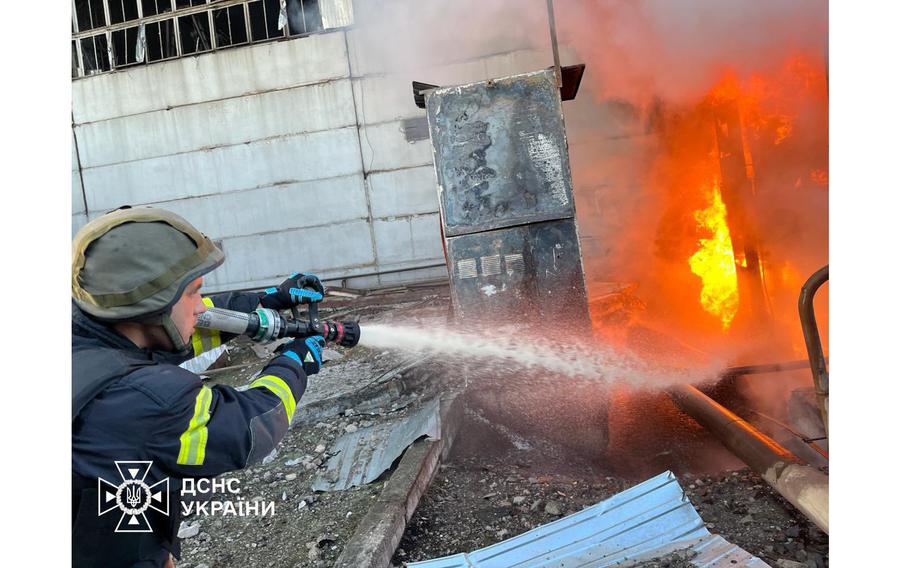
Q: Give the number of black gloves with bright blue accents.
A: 2